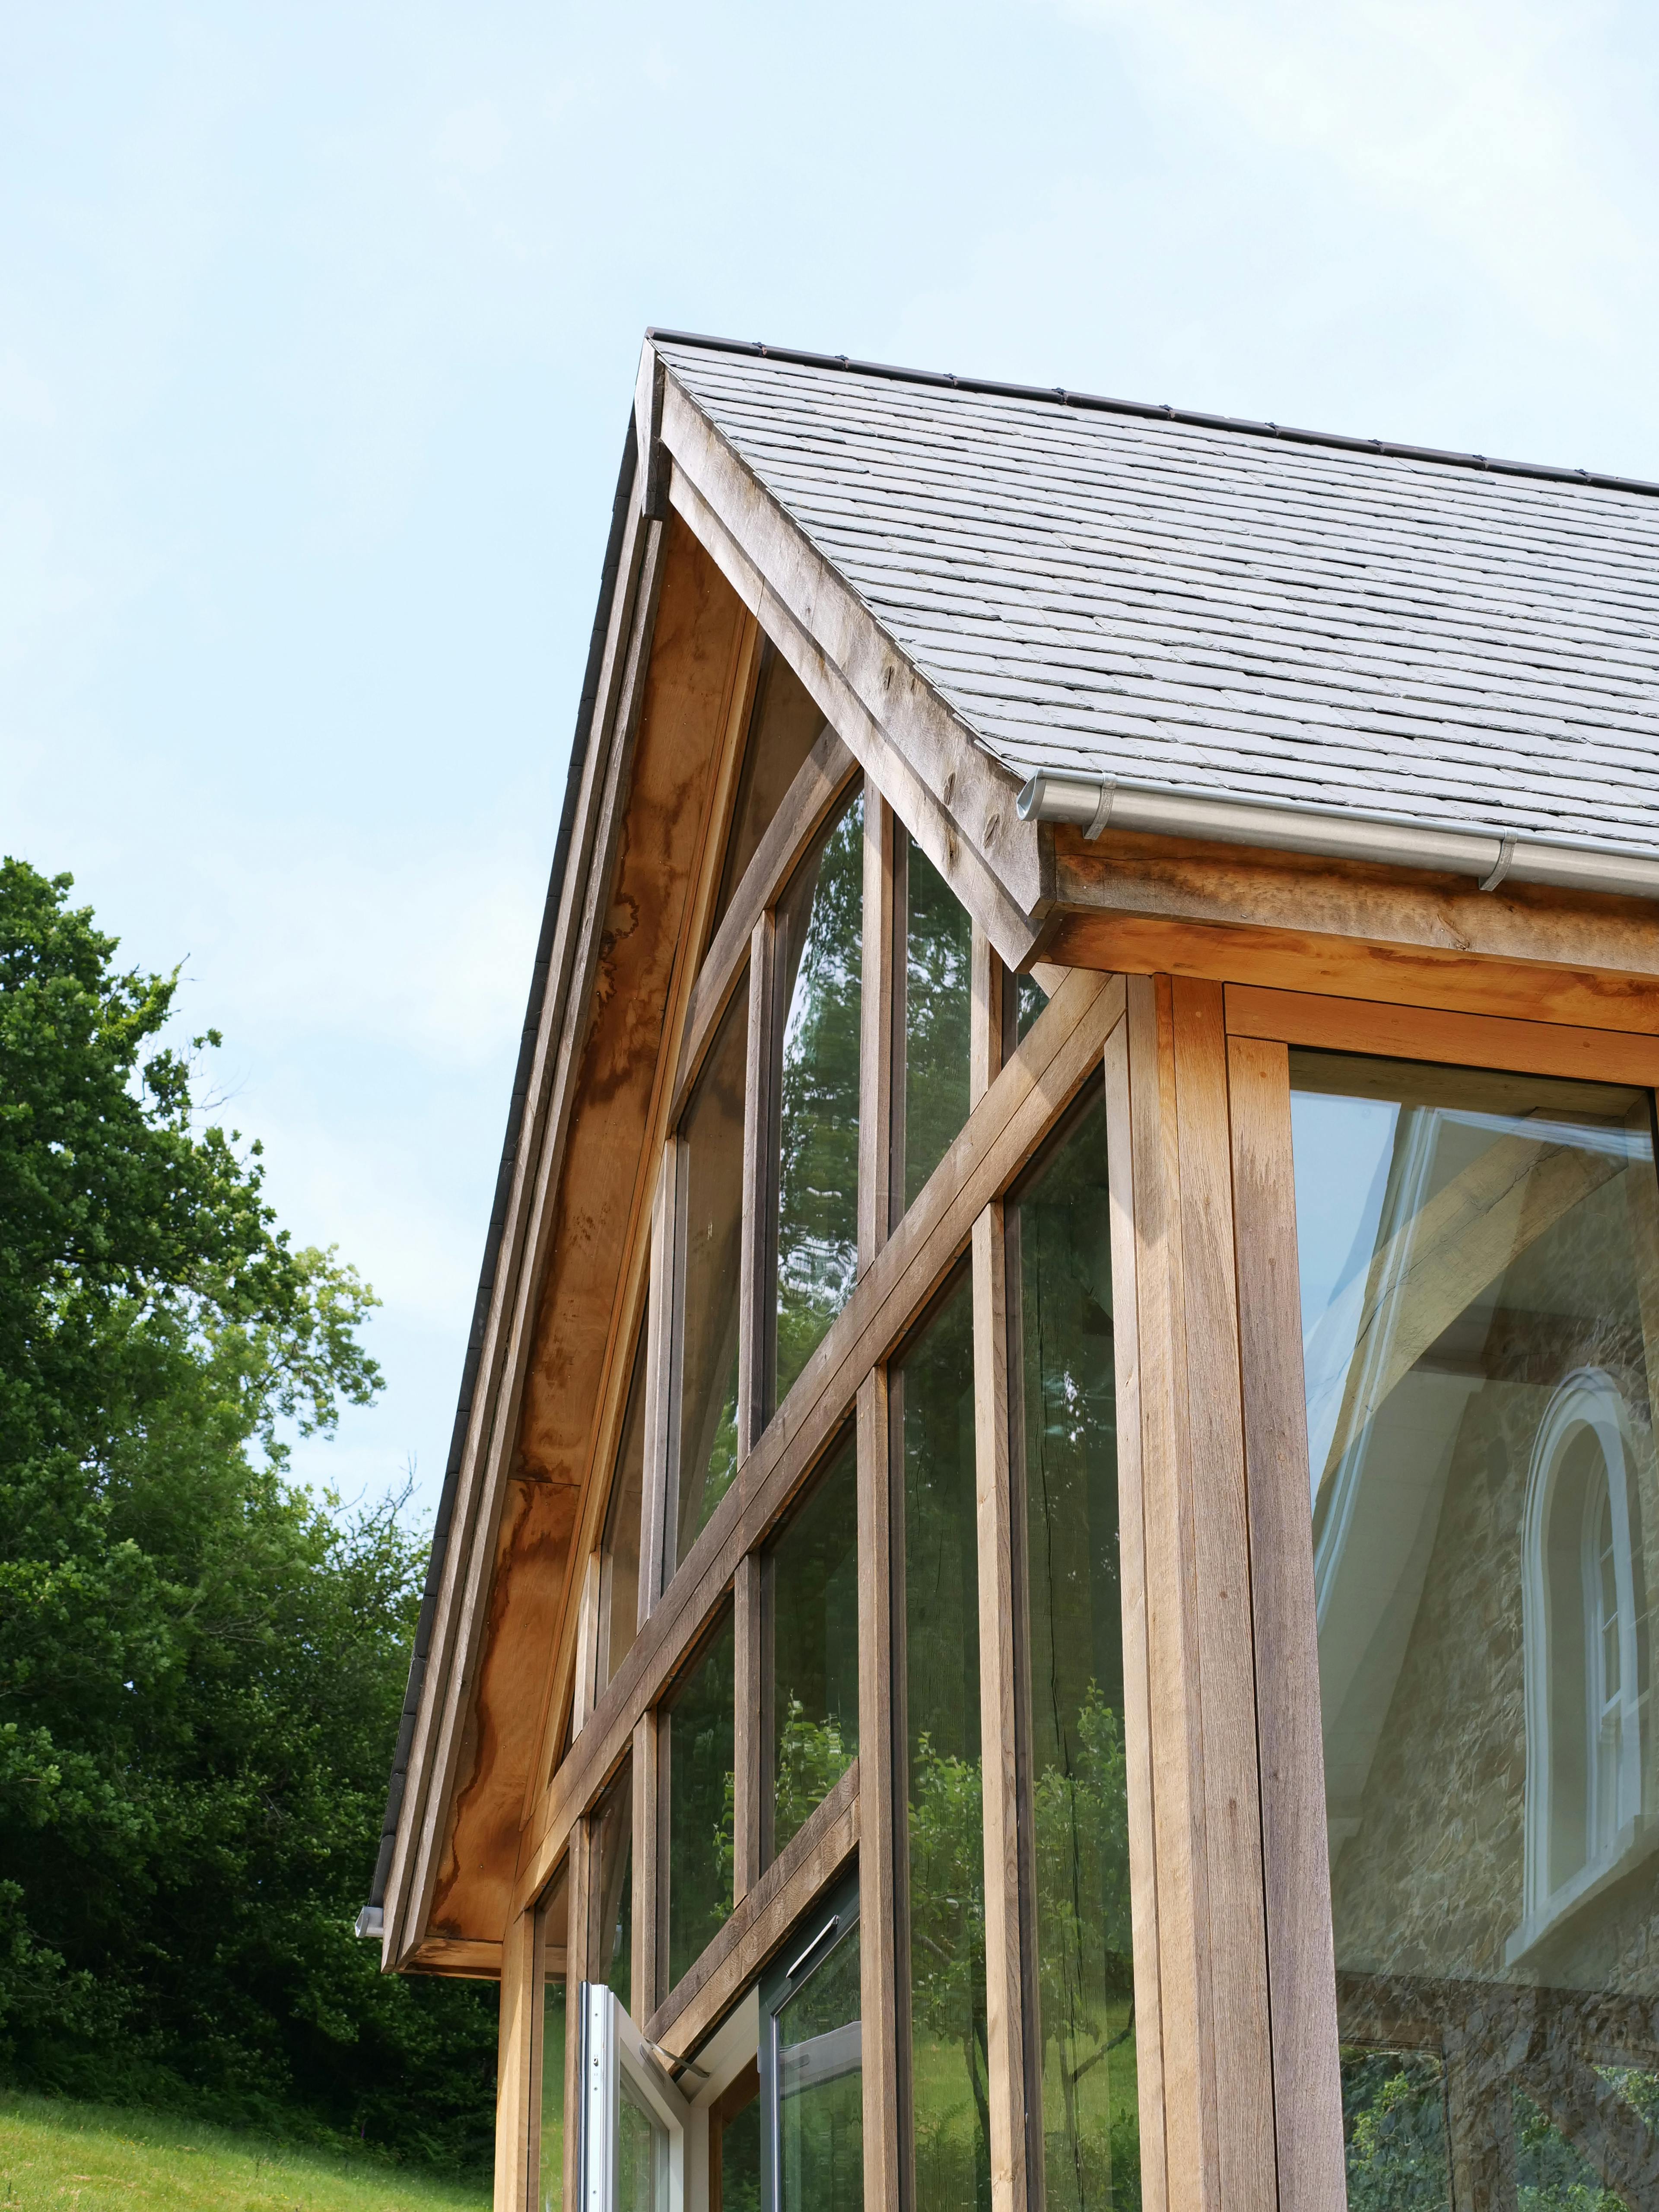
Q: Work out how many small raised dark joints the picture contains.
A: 9